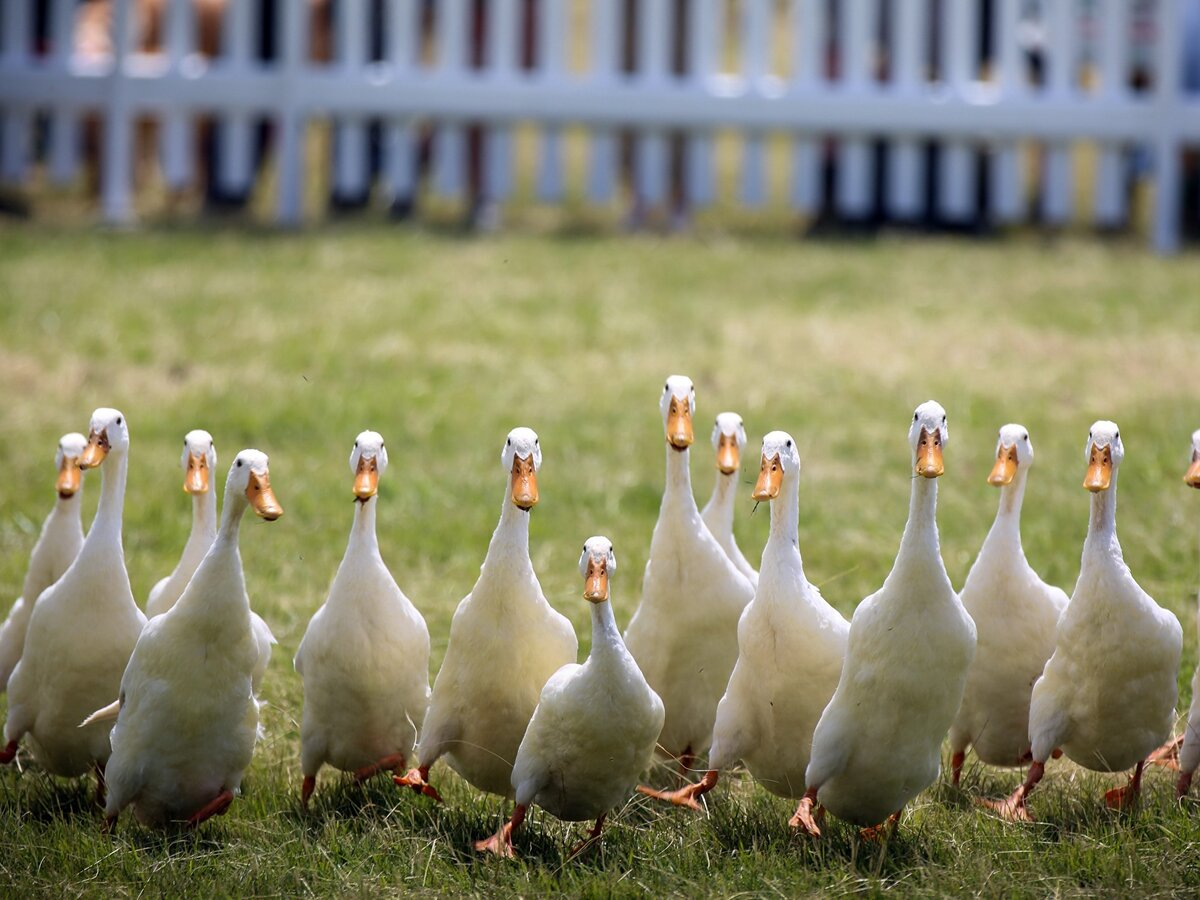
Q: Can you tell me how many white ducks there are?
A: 14